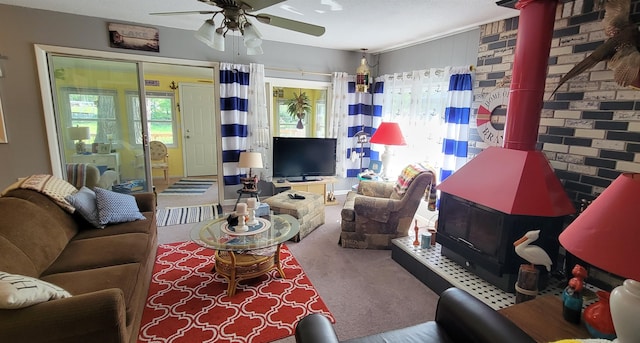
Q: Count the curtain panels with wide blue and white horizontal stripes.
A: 4